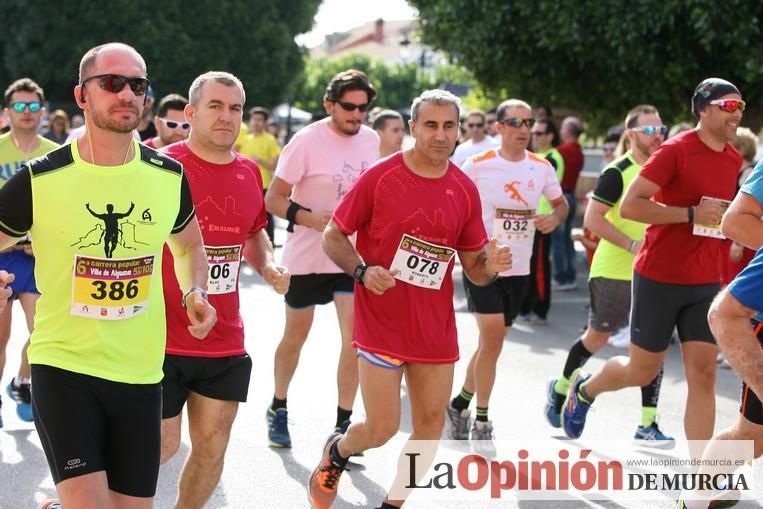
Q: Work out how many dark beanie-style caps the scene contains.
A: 1